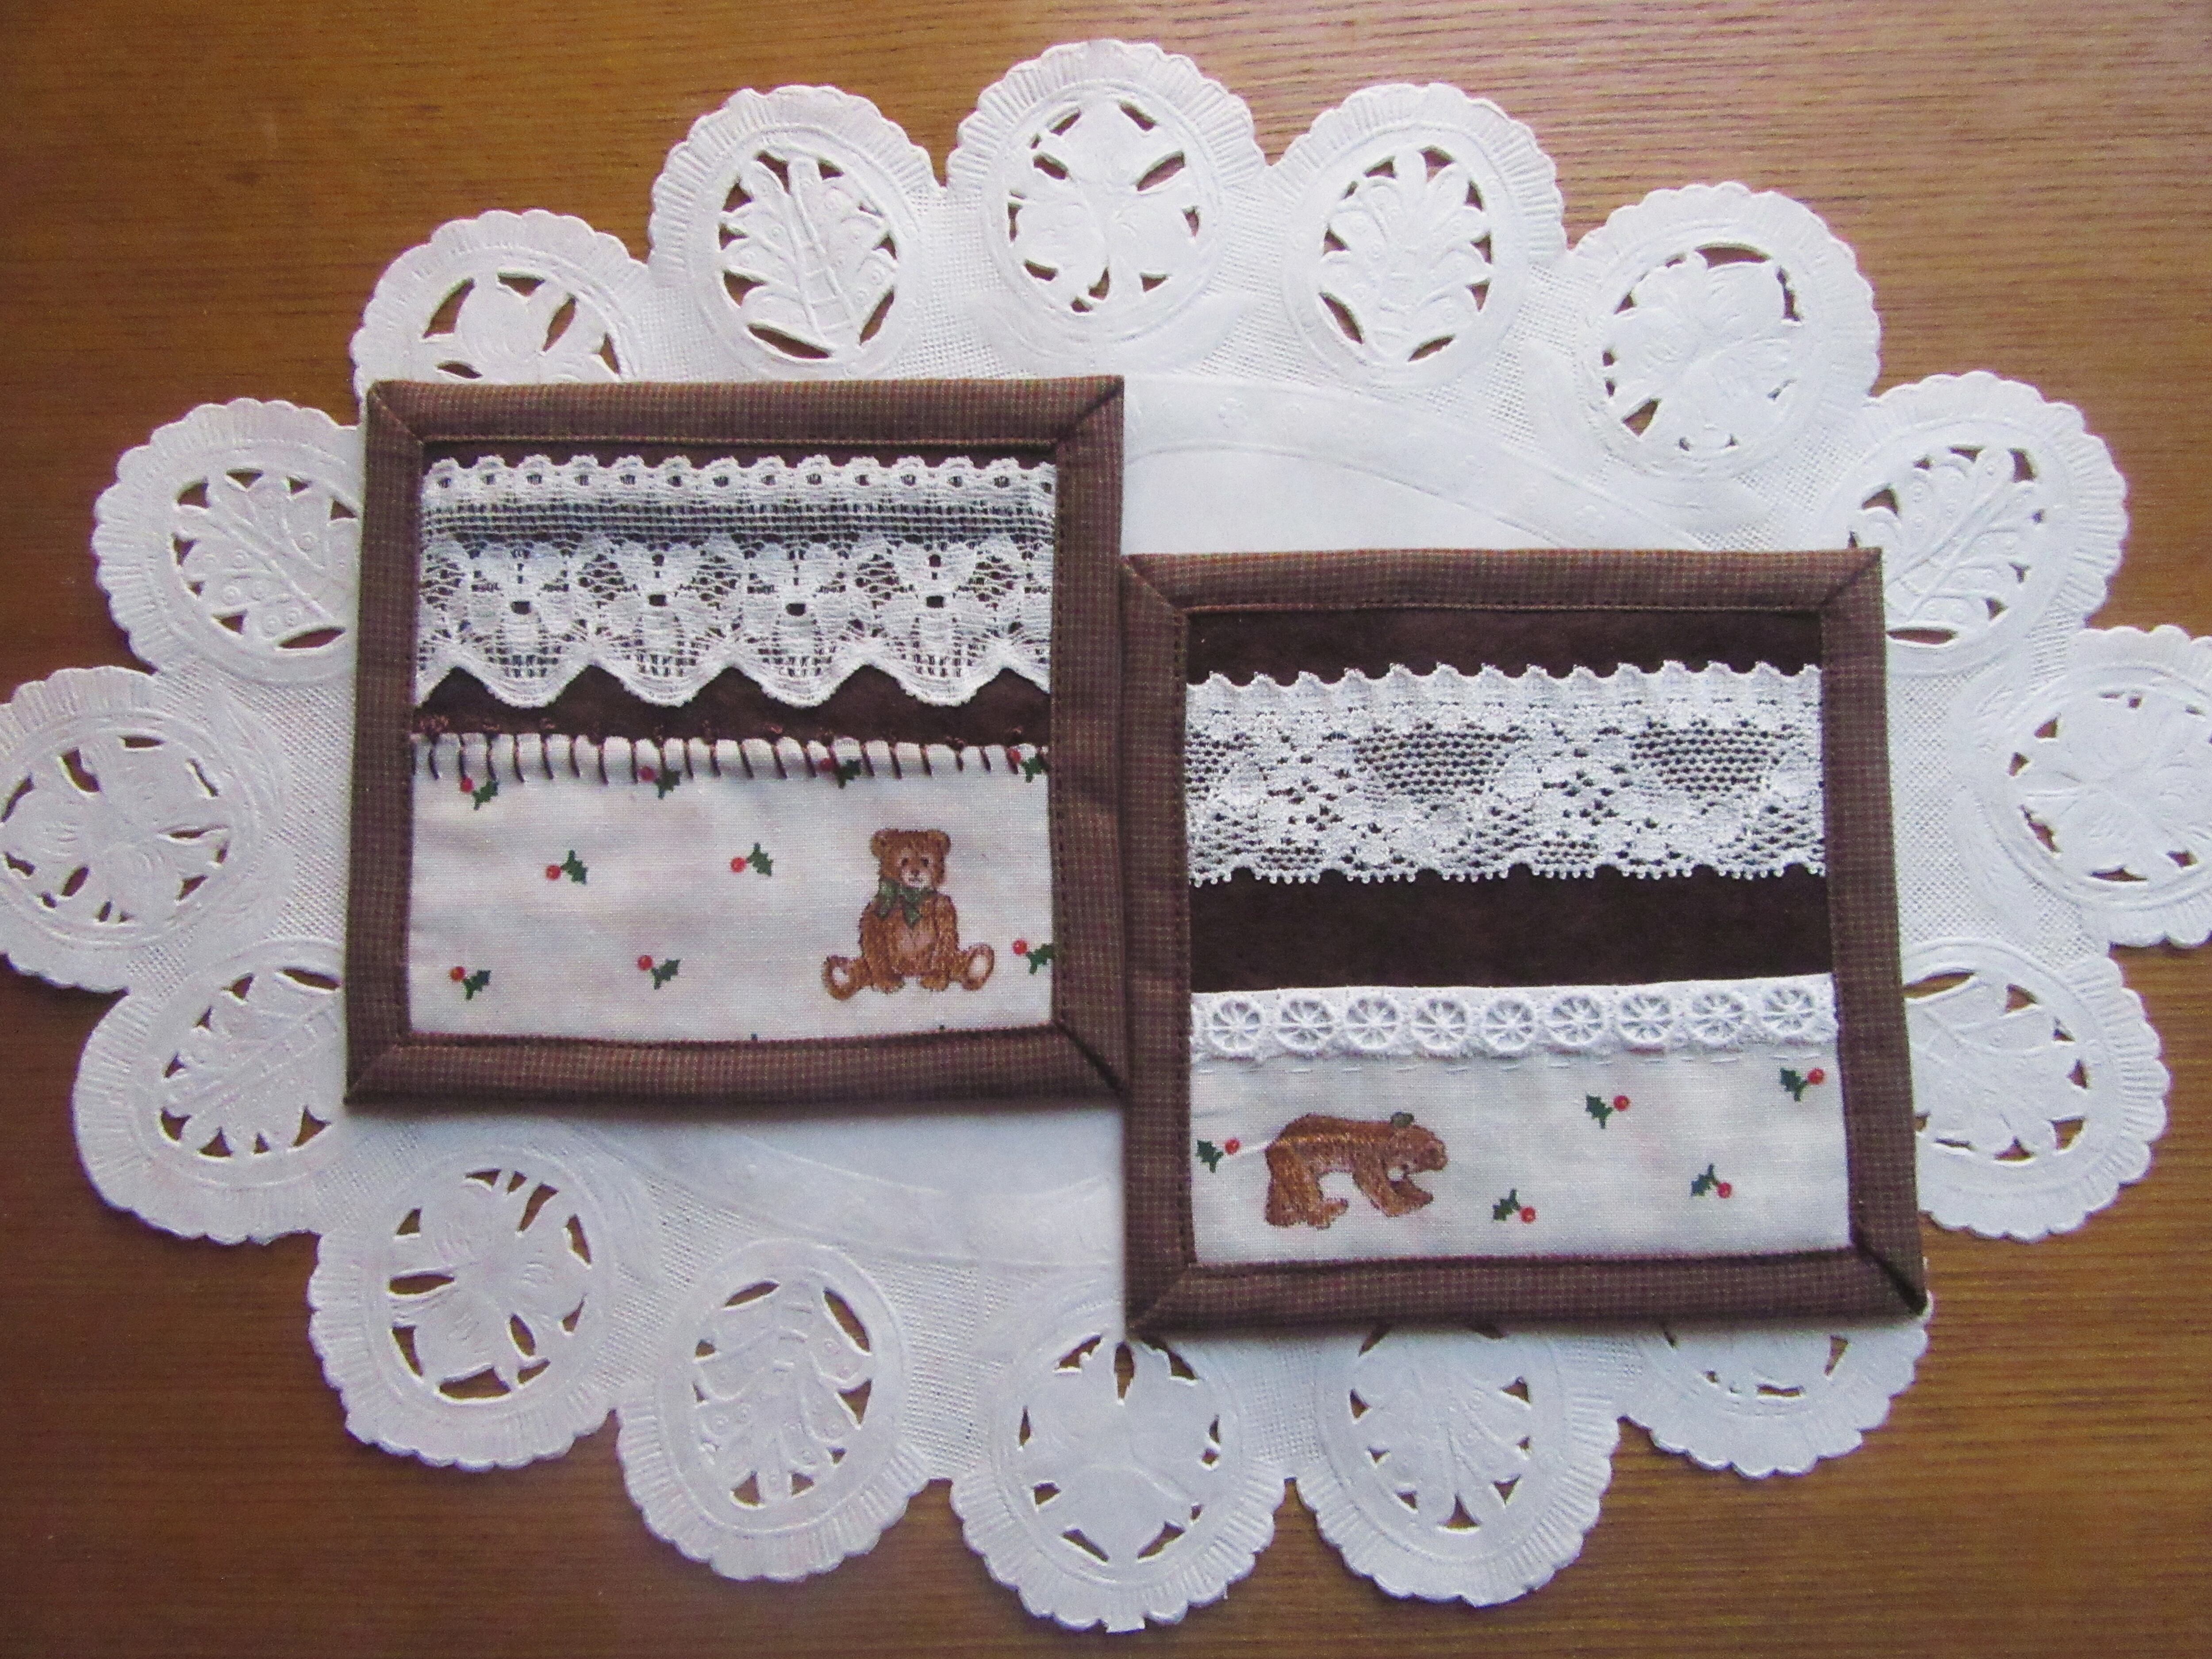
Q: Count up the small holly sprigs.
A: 14